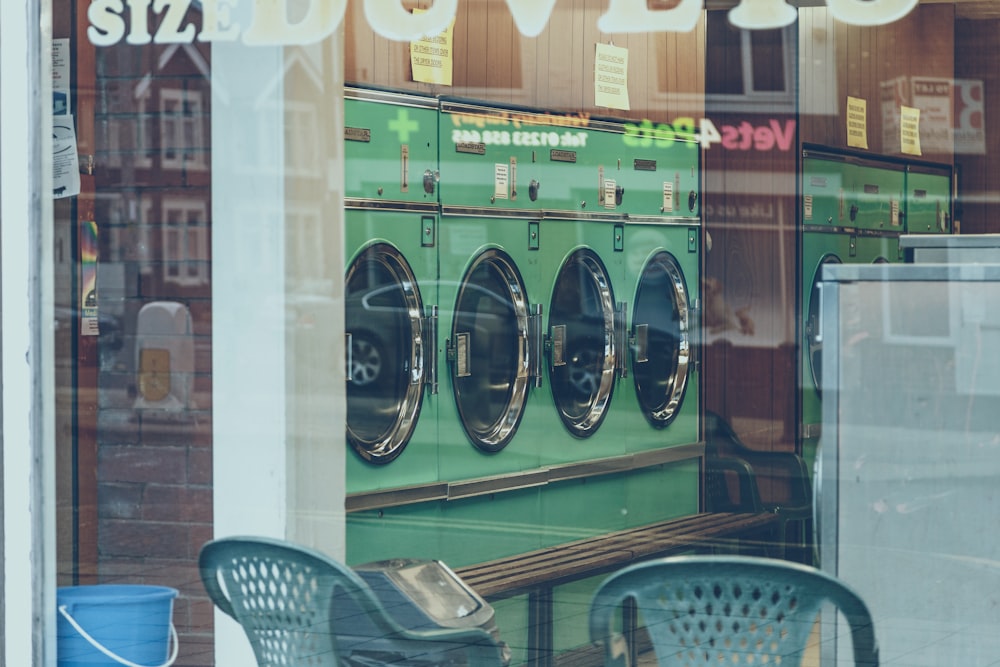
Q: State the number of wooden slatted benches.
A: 1